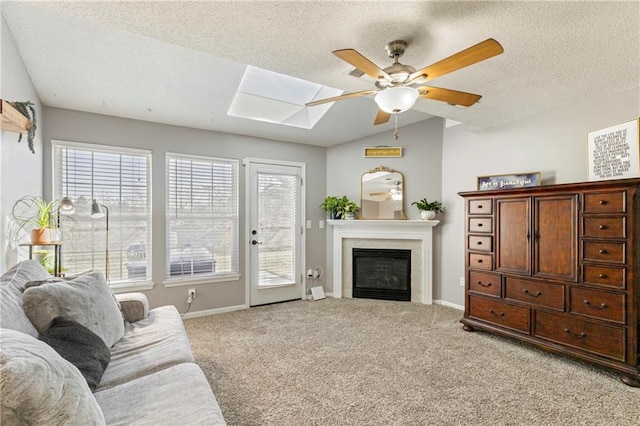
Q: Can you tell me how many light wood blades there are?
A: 5